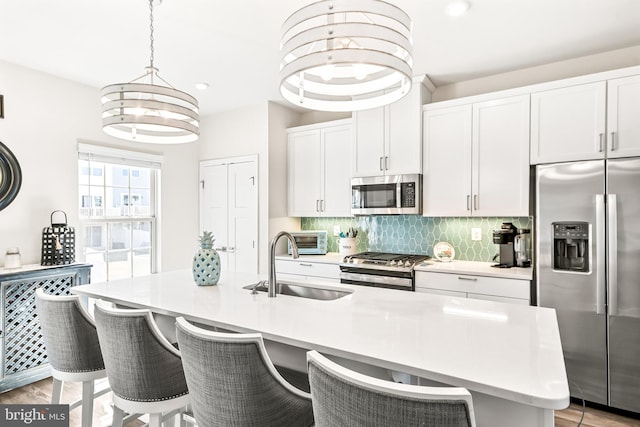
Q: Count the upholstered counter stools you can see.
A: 4